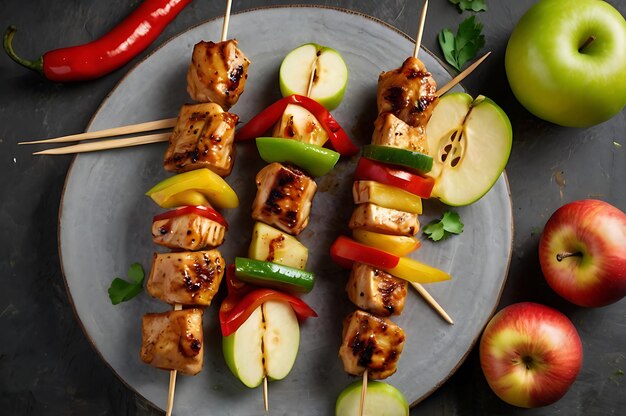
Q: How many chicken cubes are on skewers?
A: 11